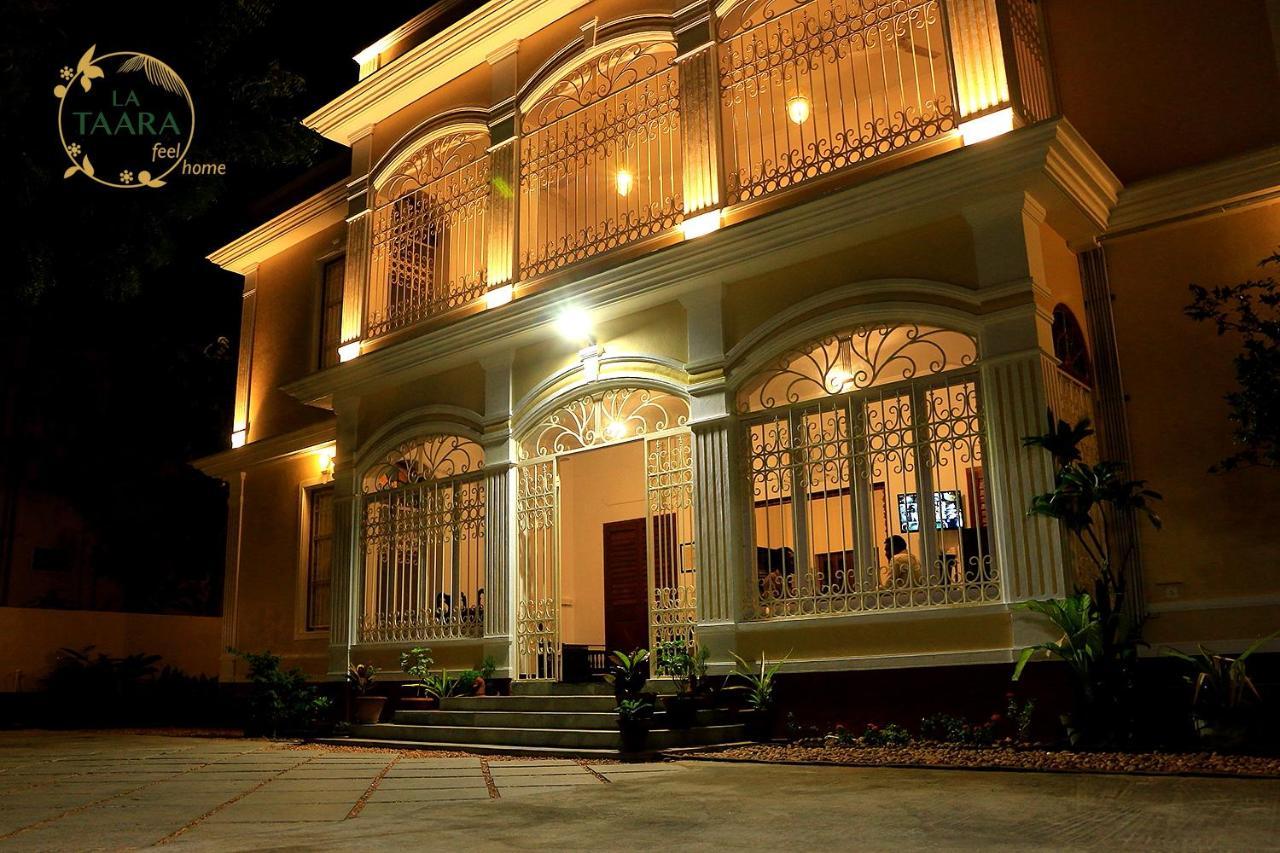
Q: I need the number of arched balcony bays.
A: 3